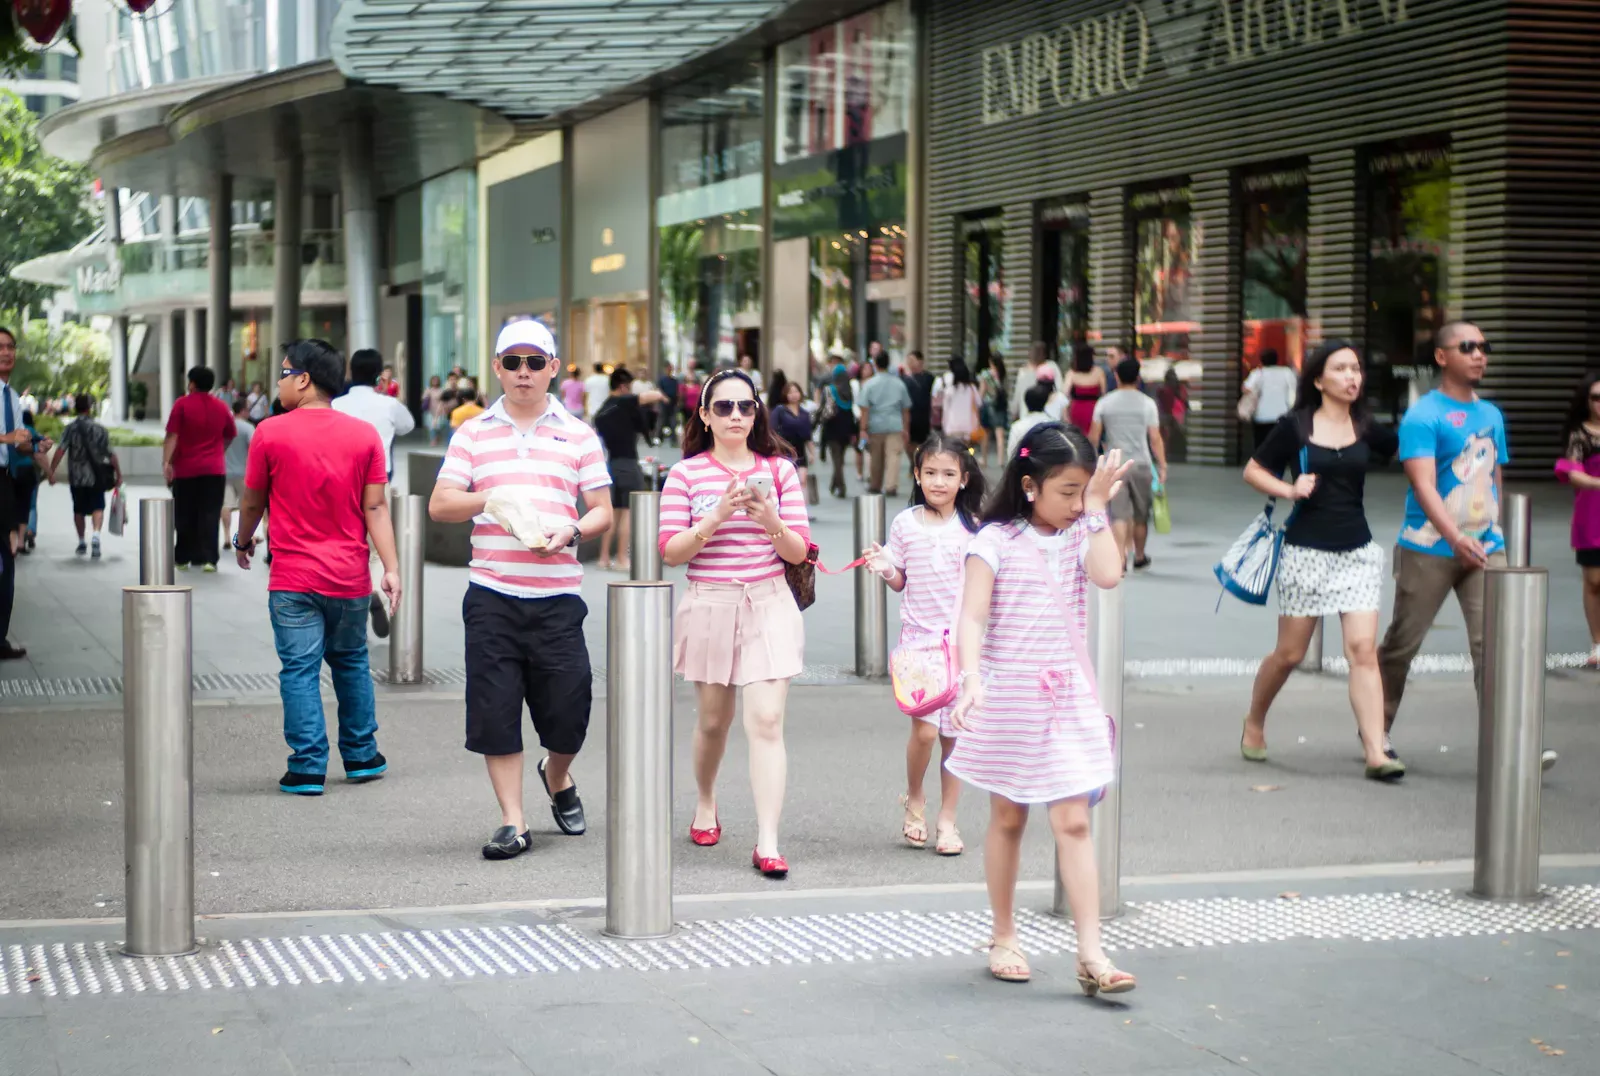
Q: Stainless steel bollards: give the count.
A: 10